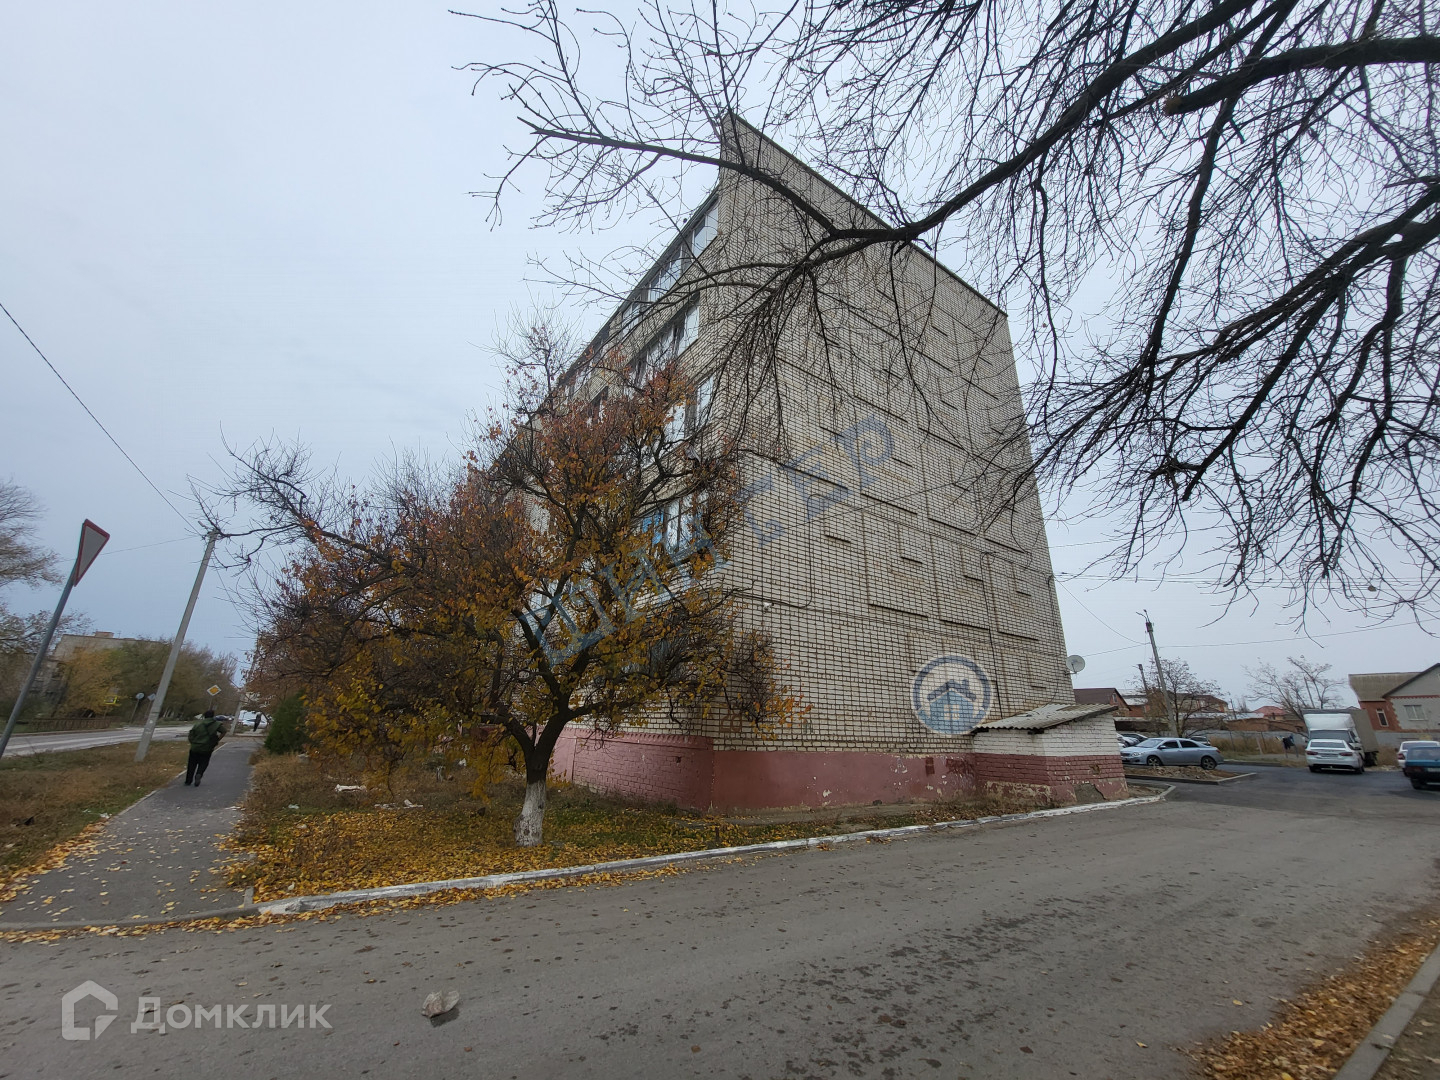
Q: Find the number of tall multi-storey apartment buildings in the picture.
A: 1